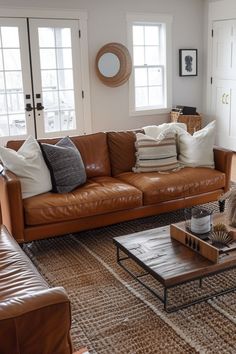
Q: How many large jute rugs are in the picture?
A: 1